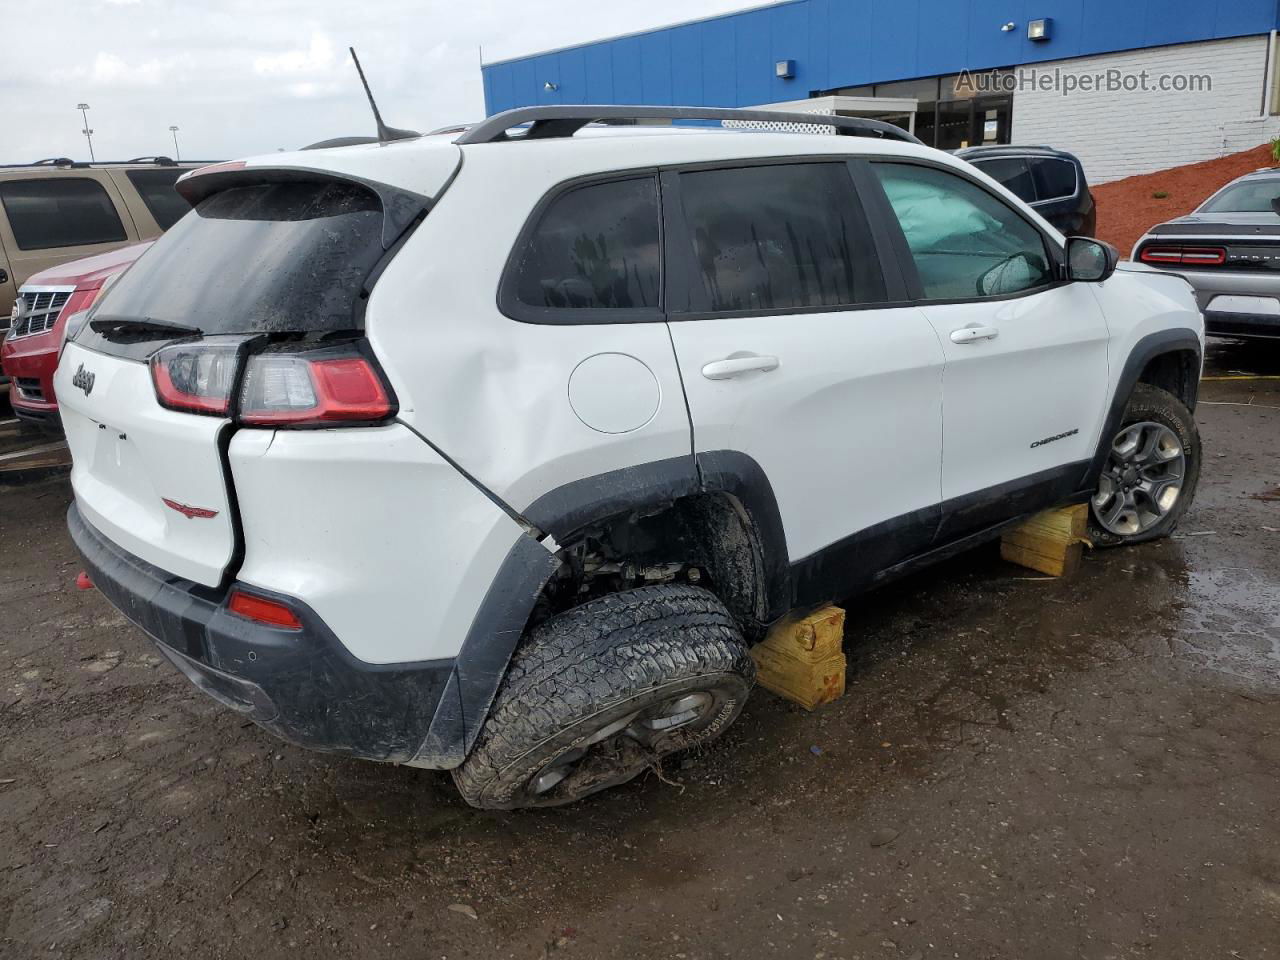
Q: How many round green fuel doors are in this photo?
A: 0